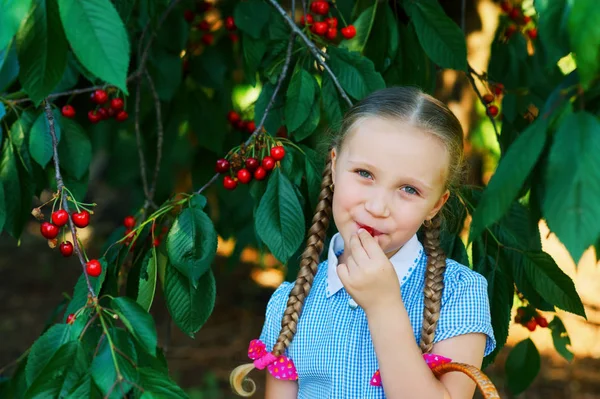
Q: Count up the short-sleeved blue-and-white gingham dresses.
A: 1